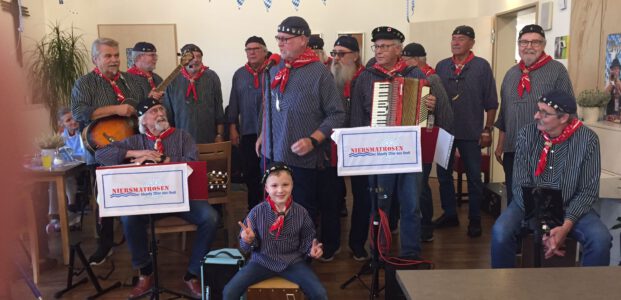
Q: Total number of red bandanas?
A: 14